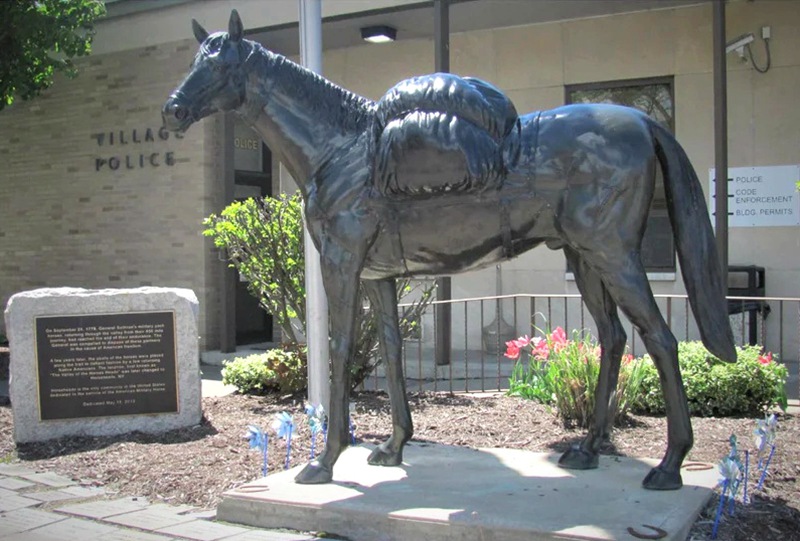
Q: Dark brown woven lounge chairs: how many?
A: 0